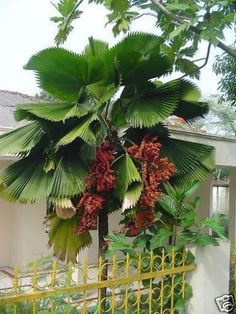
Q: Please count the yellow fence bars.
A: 13